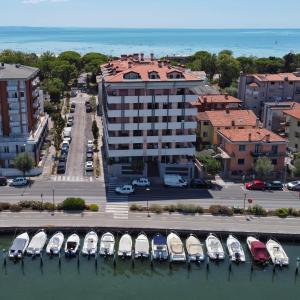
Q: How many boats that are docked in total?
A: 15